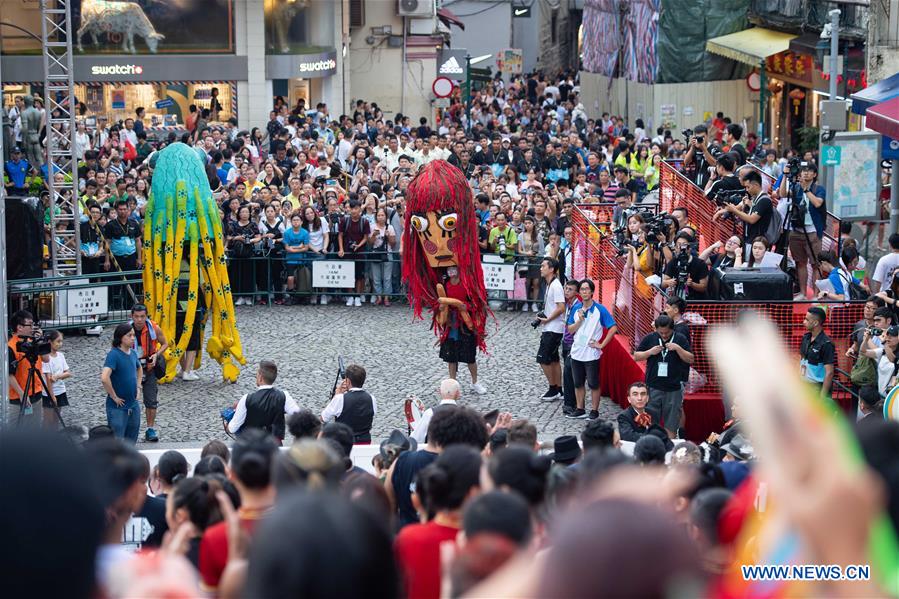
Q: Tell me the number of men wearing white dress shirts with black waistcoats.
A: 3